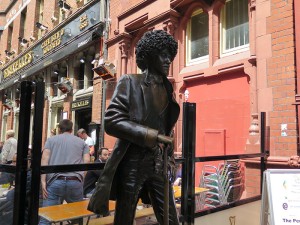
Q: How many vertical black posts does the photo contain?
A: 4